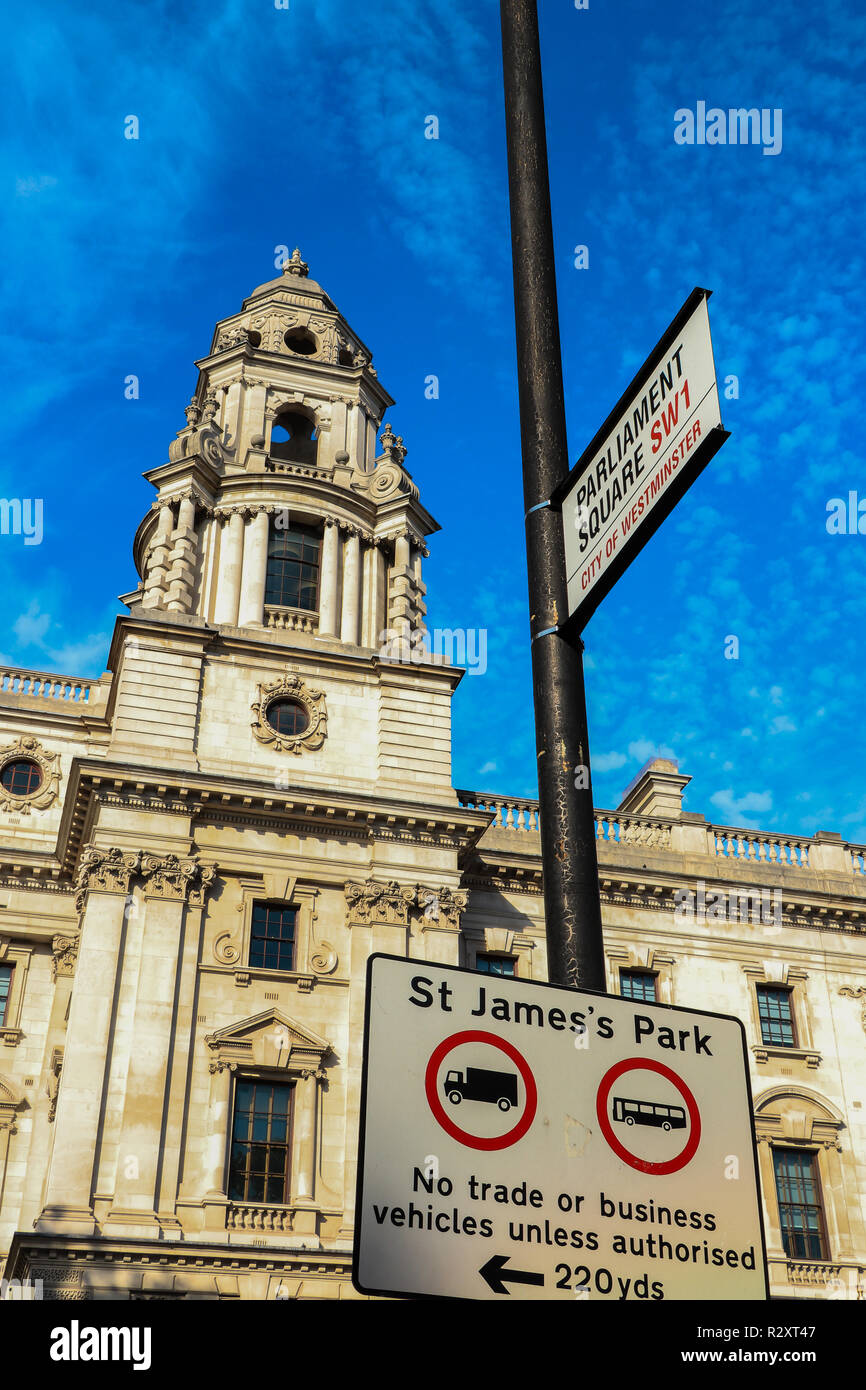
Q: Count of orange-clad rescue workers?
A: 0